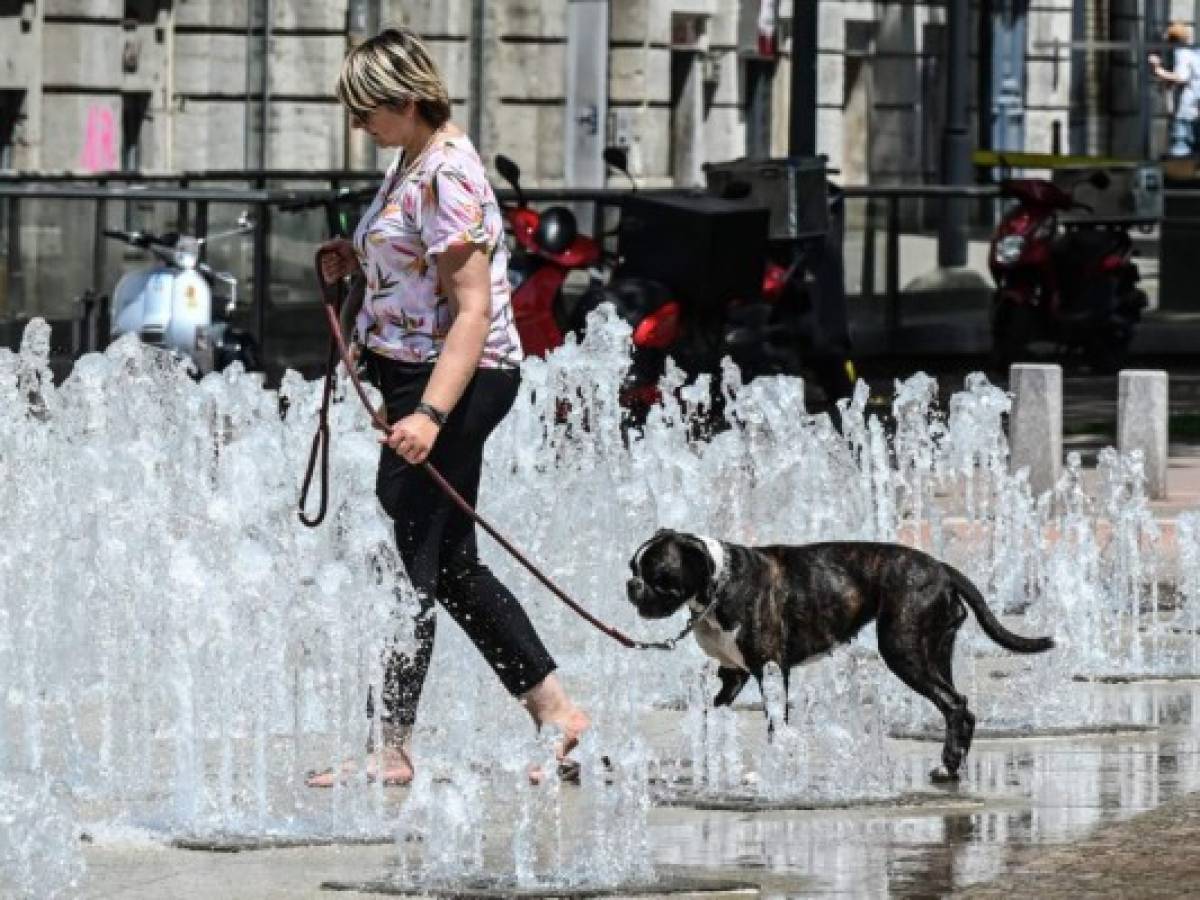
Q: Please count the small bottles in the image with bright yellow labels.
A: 0